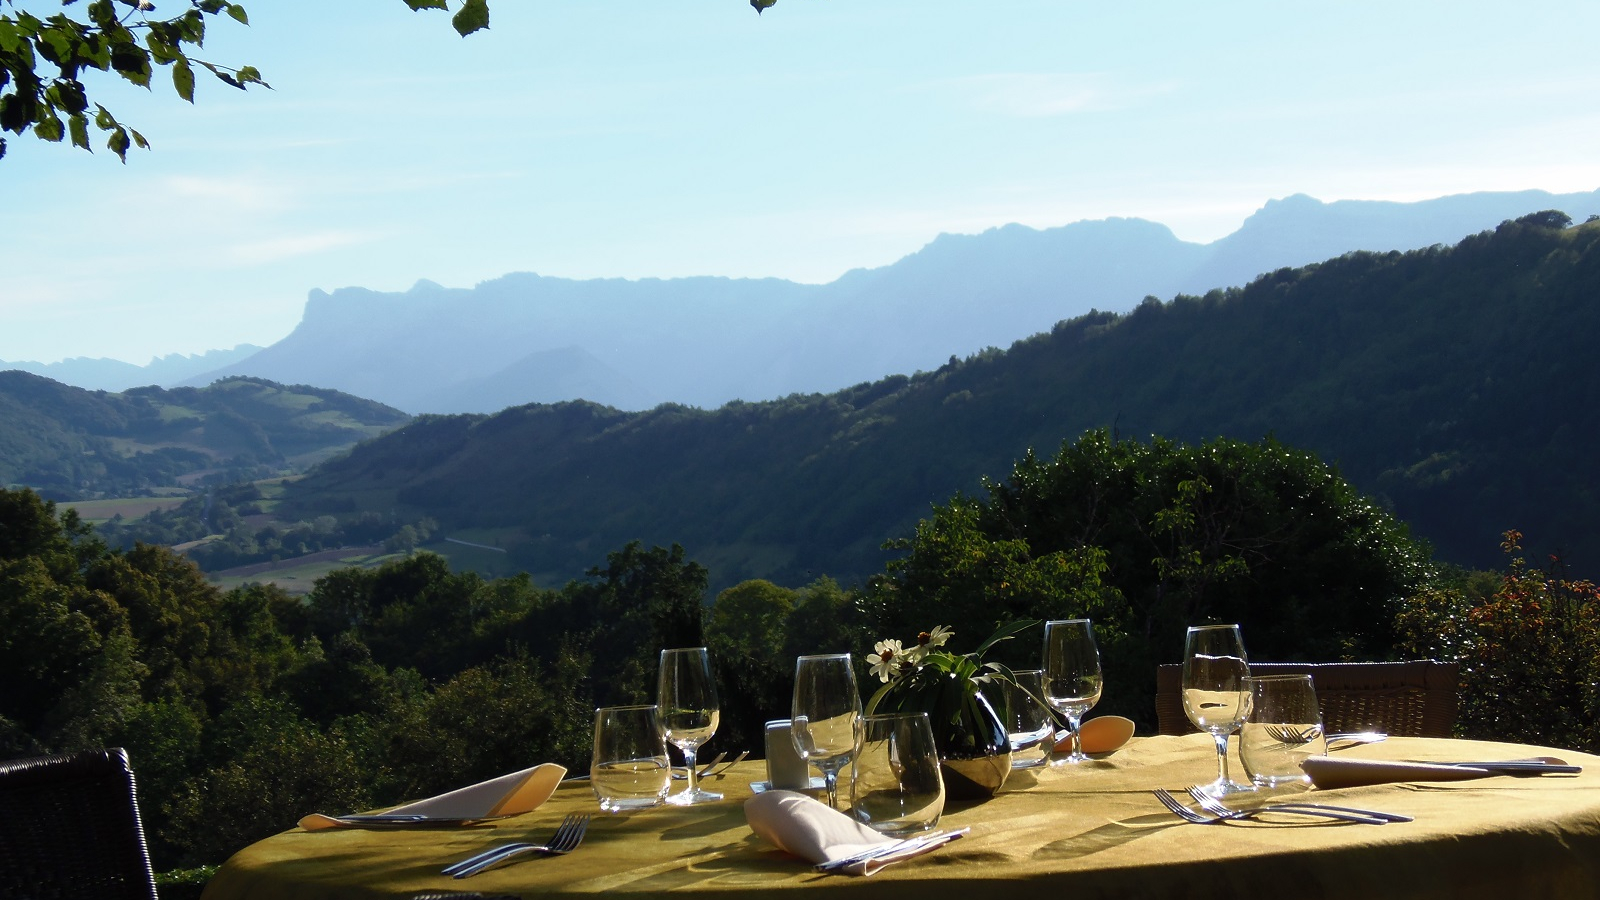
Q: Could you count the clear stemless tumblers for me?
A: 4